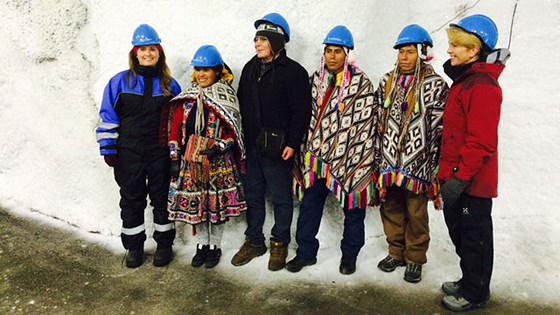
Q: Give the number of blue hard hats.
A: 6